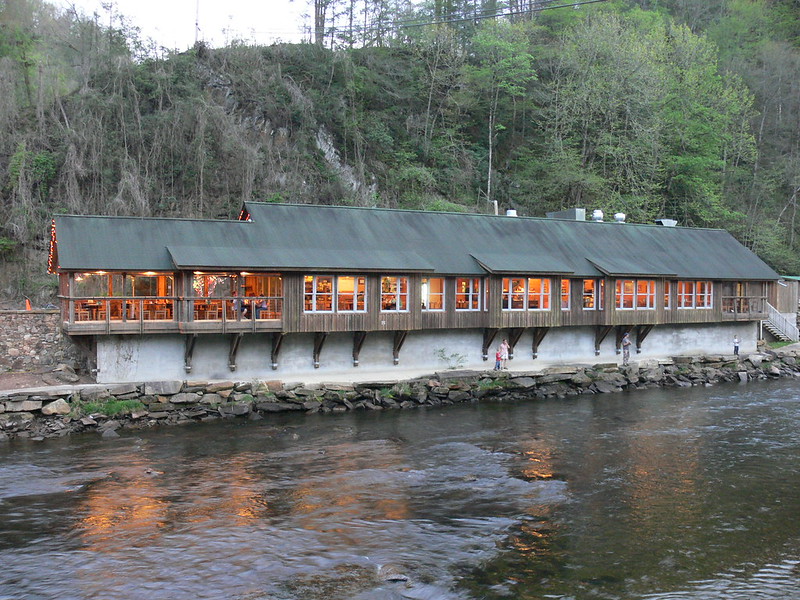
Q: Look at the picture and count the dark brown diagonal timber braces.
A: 12